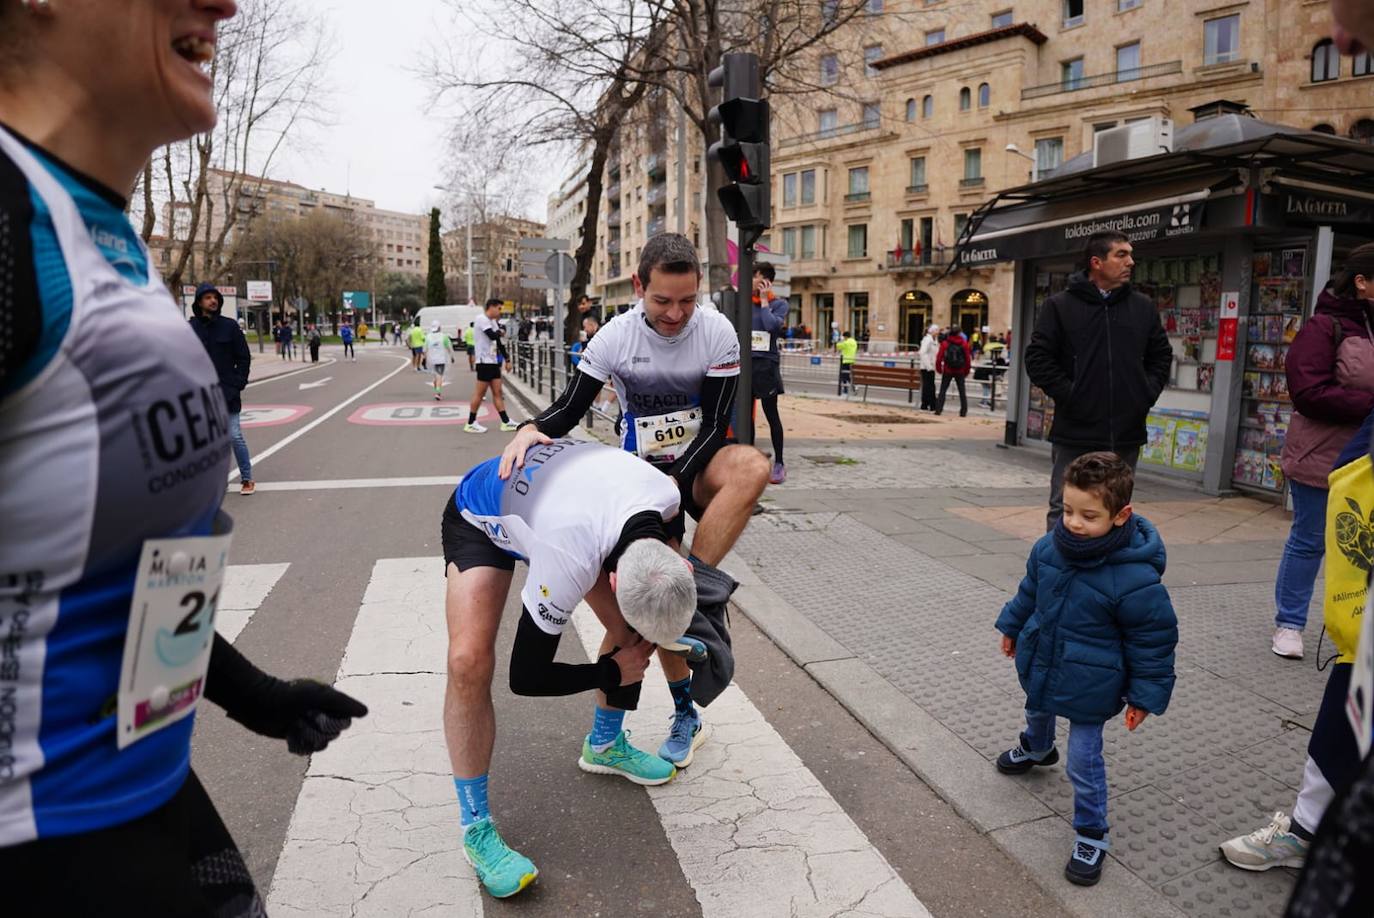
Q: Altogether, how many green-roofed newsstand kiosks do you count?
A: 0